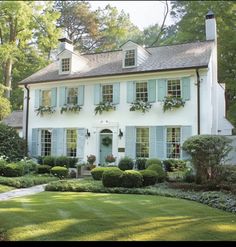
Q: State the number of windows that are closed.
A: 11